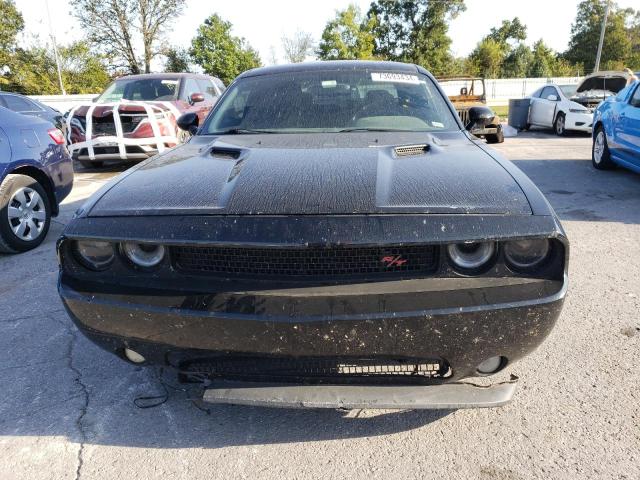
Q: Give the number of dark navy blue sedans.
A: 1